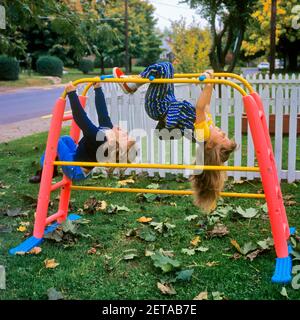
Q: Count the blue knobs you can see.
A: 3